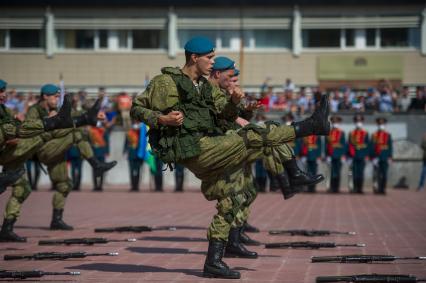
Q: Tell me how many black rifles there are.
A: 8